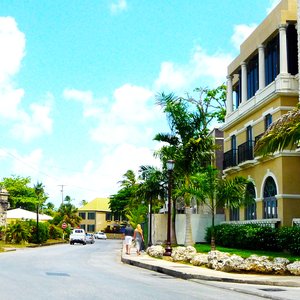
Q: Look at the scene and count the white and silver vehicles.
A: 3